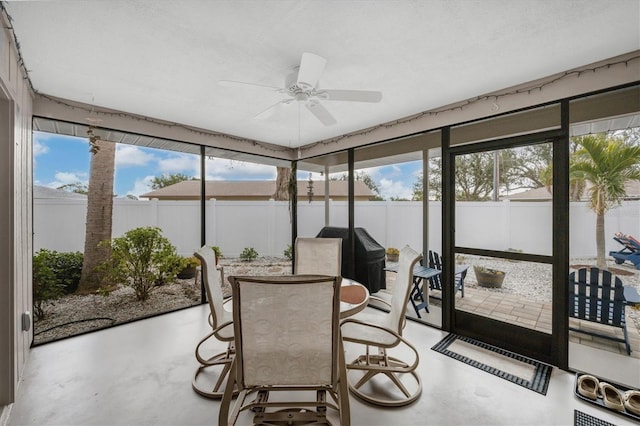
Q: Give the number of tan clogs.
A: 3